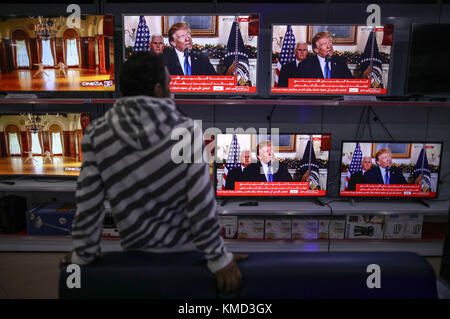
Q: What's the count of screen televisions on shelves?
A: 7